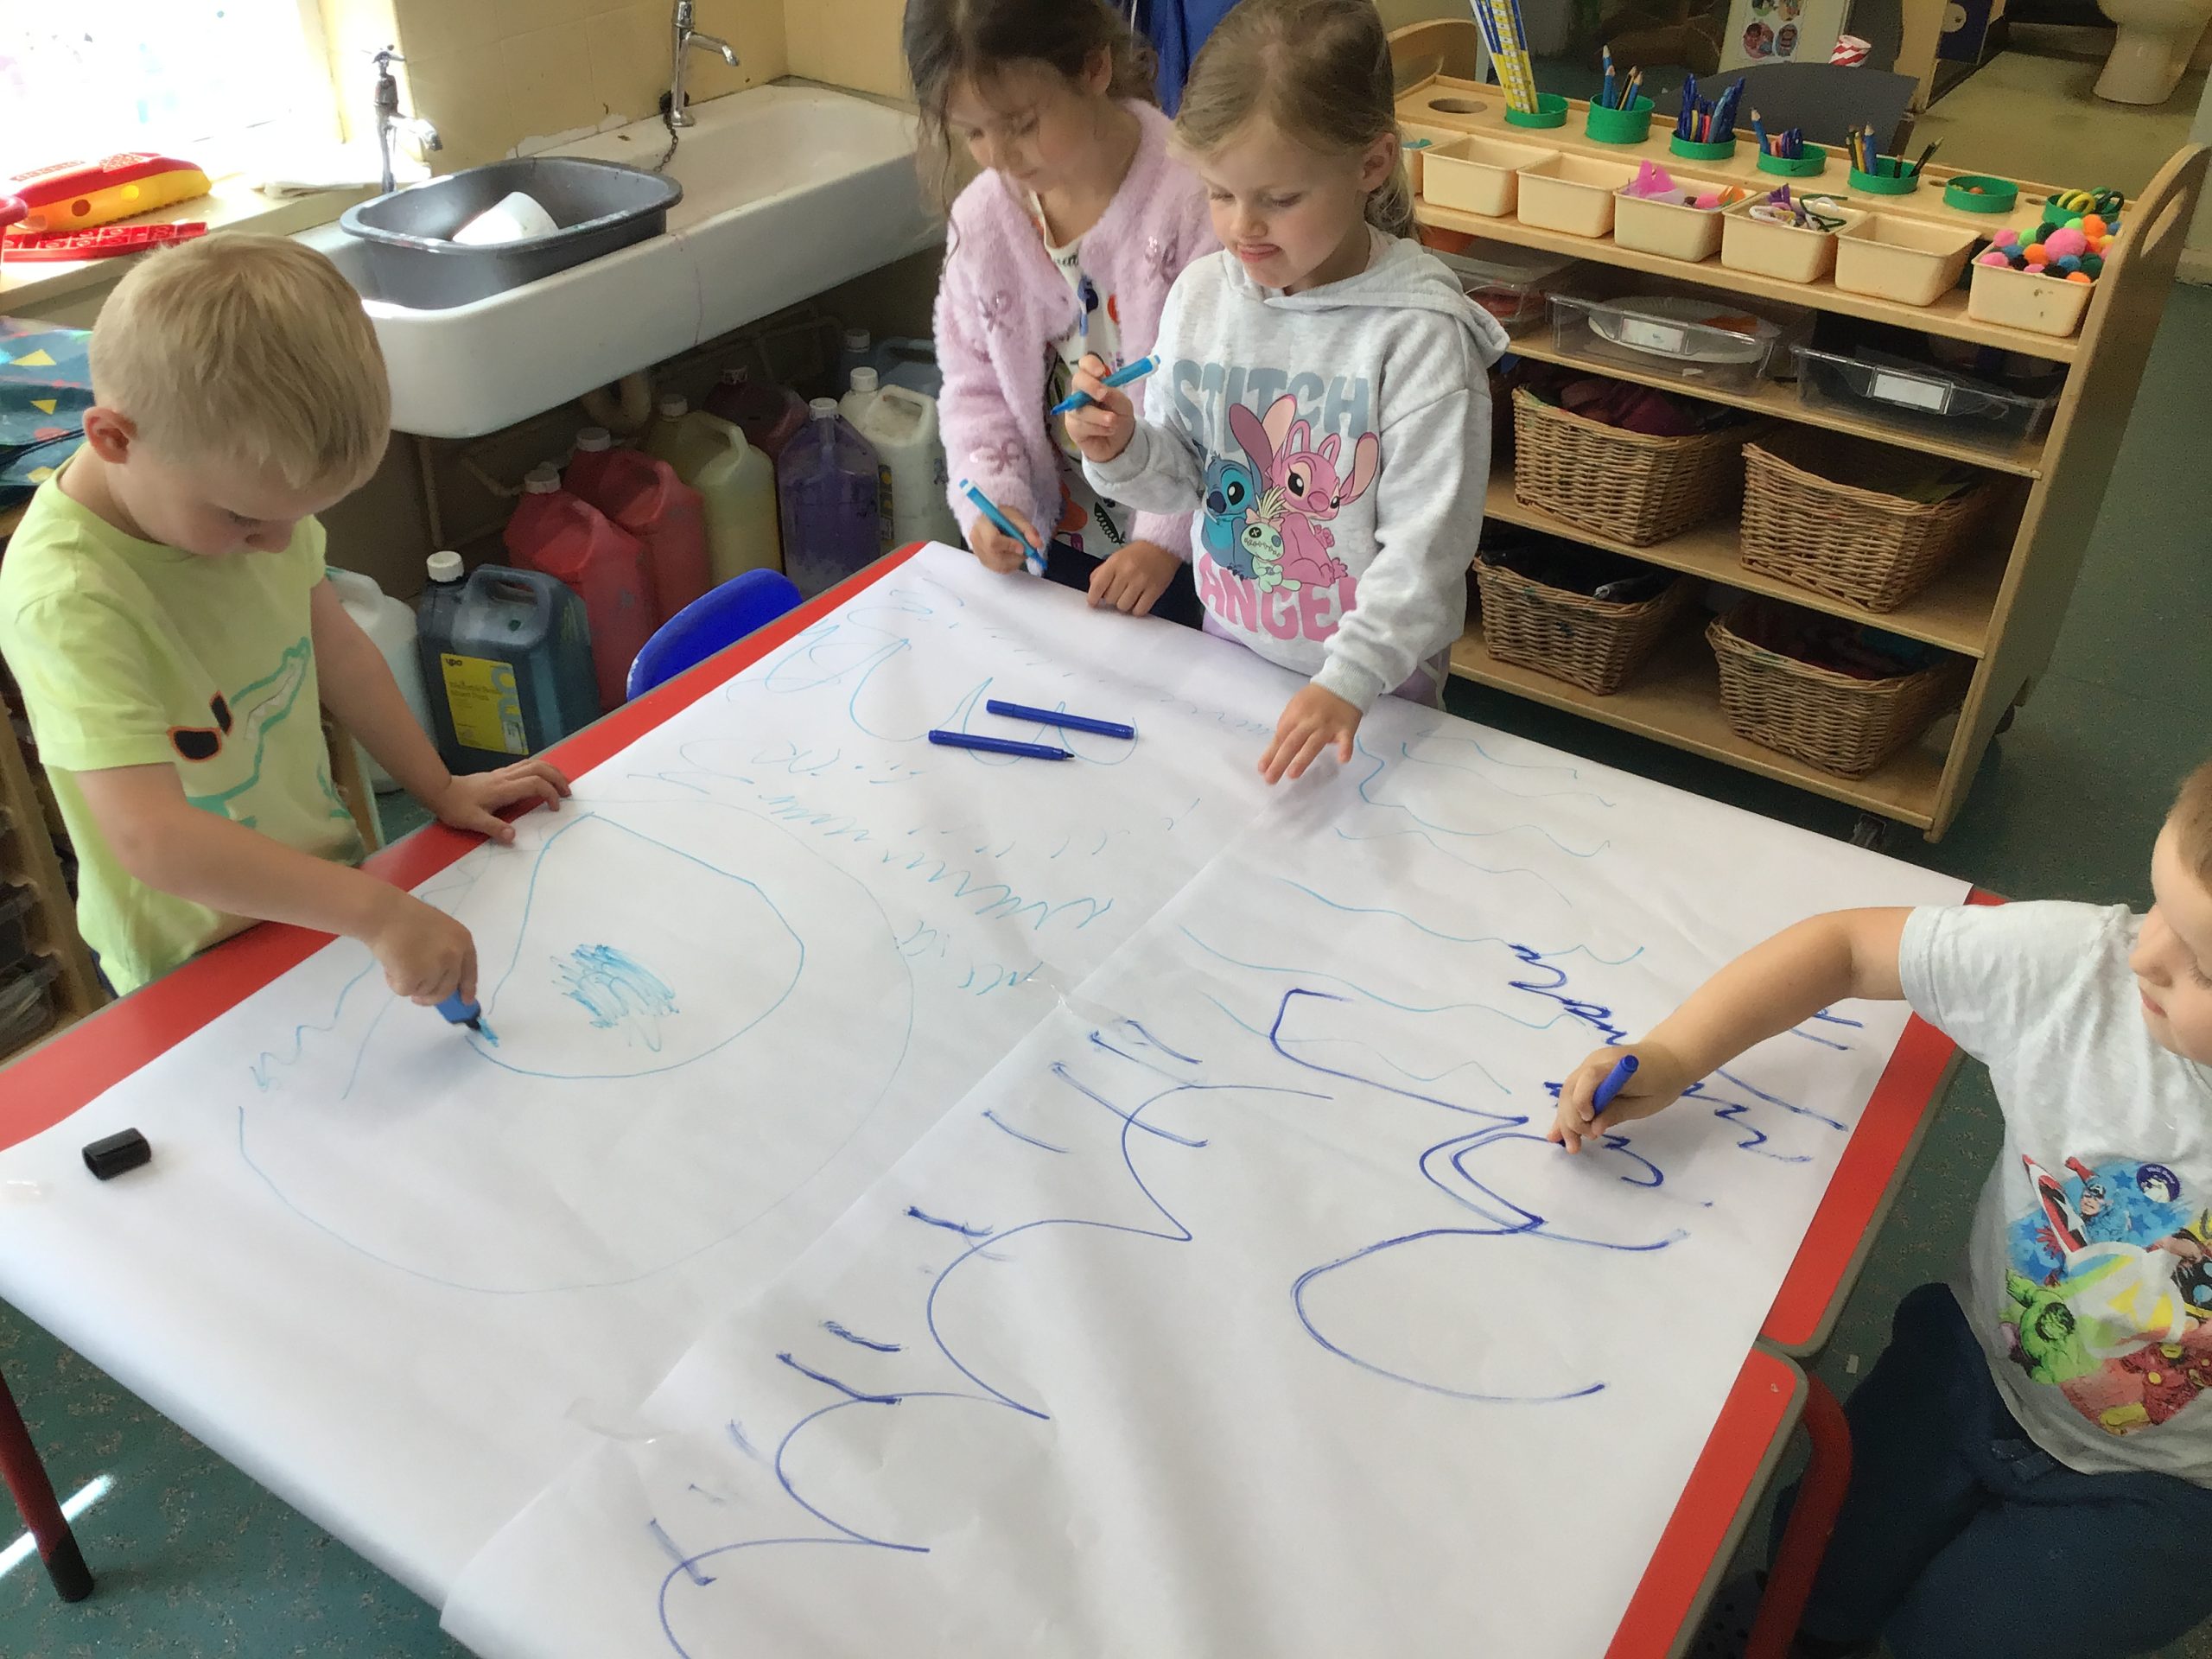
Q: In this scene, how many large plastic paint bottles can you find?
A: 9